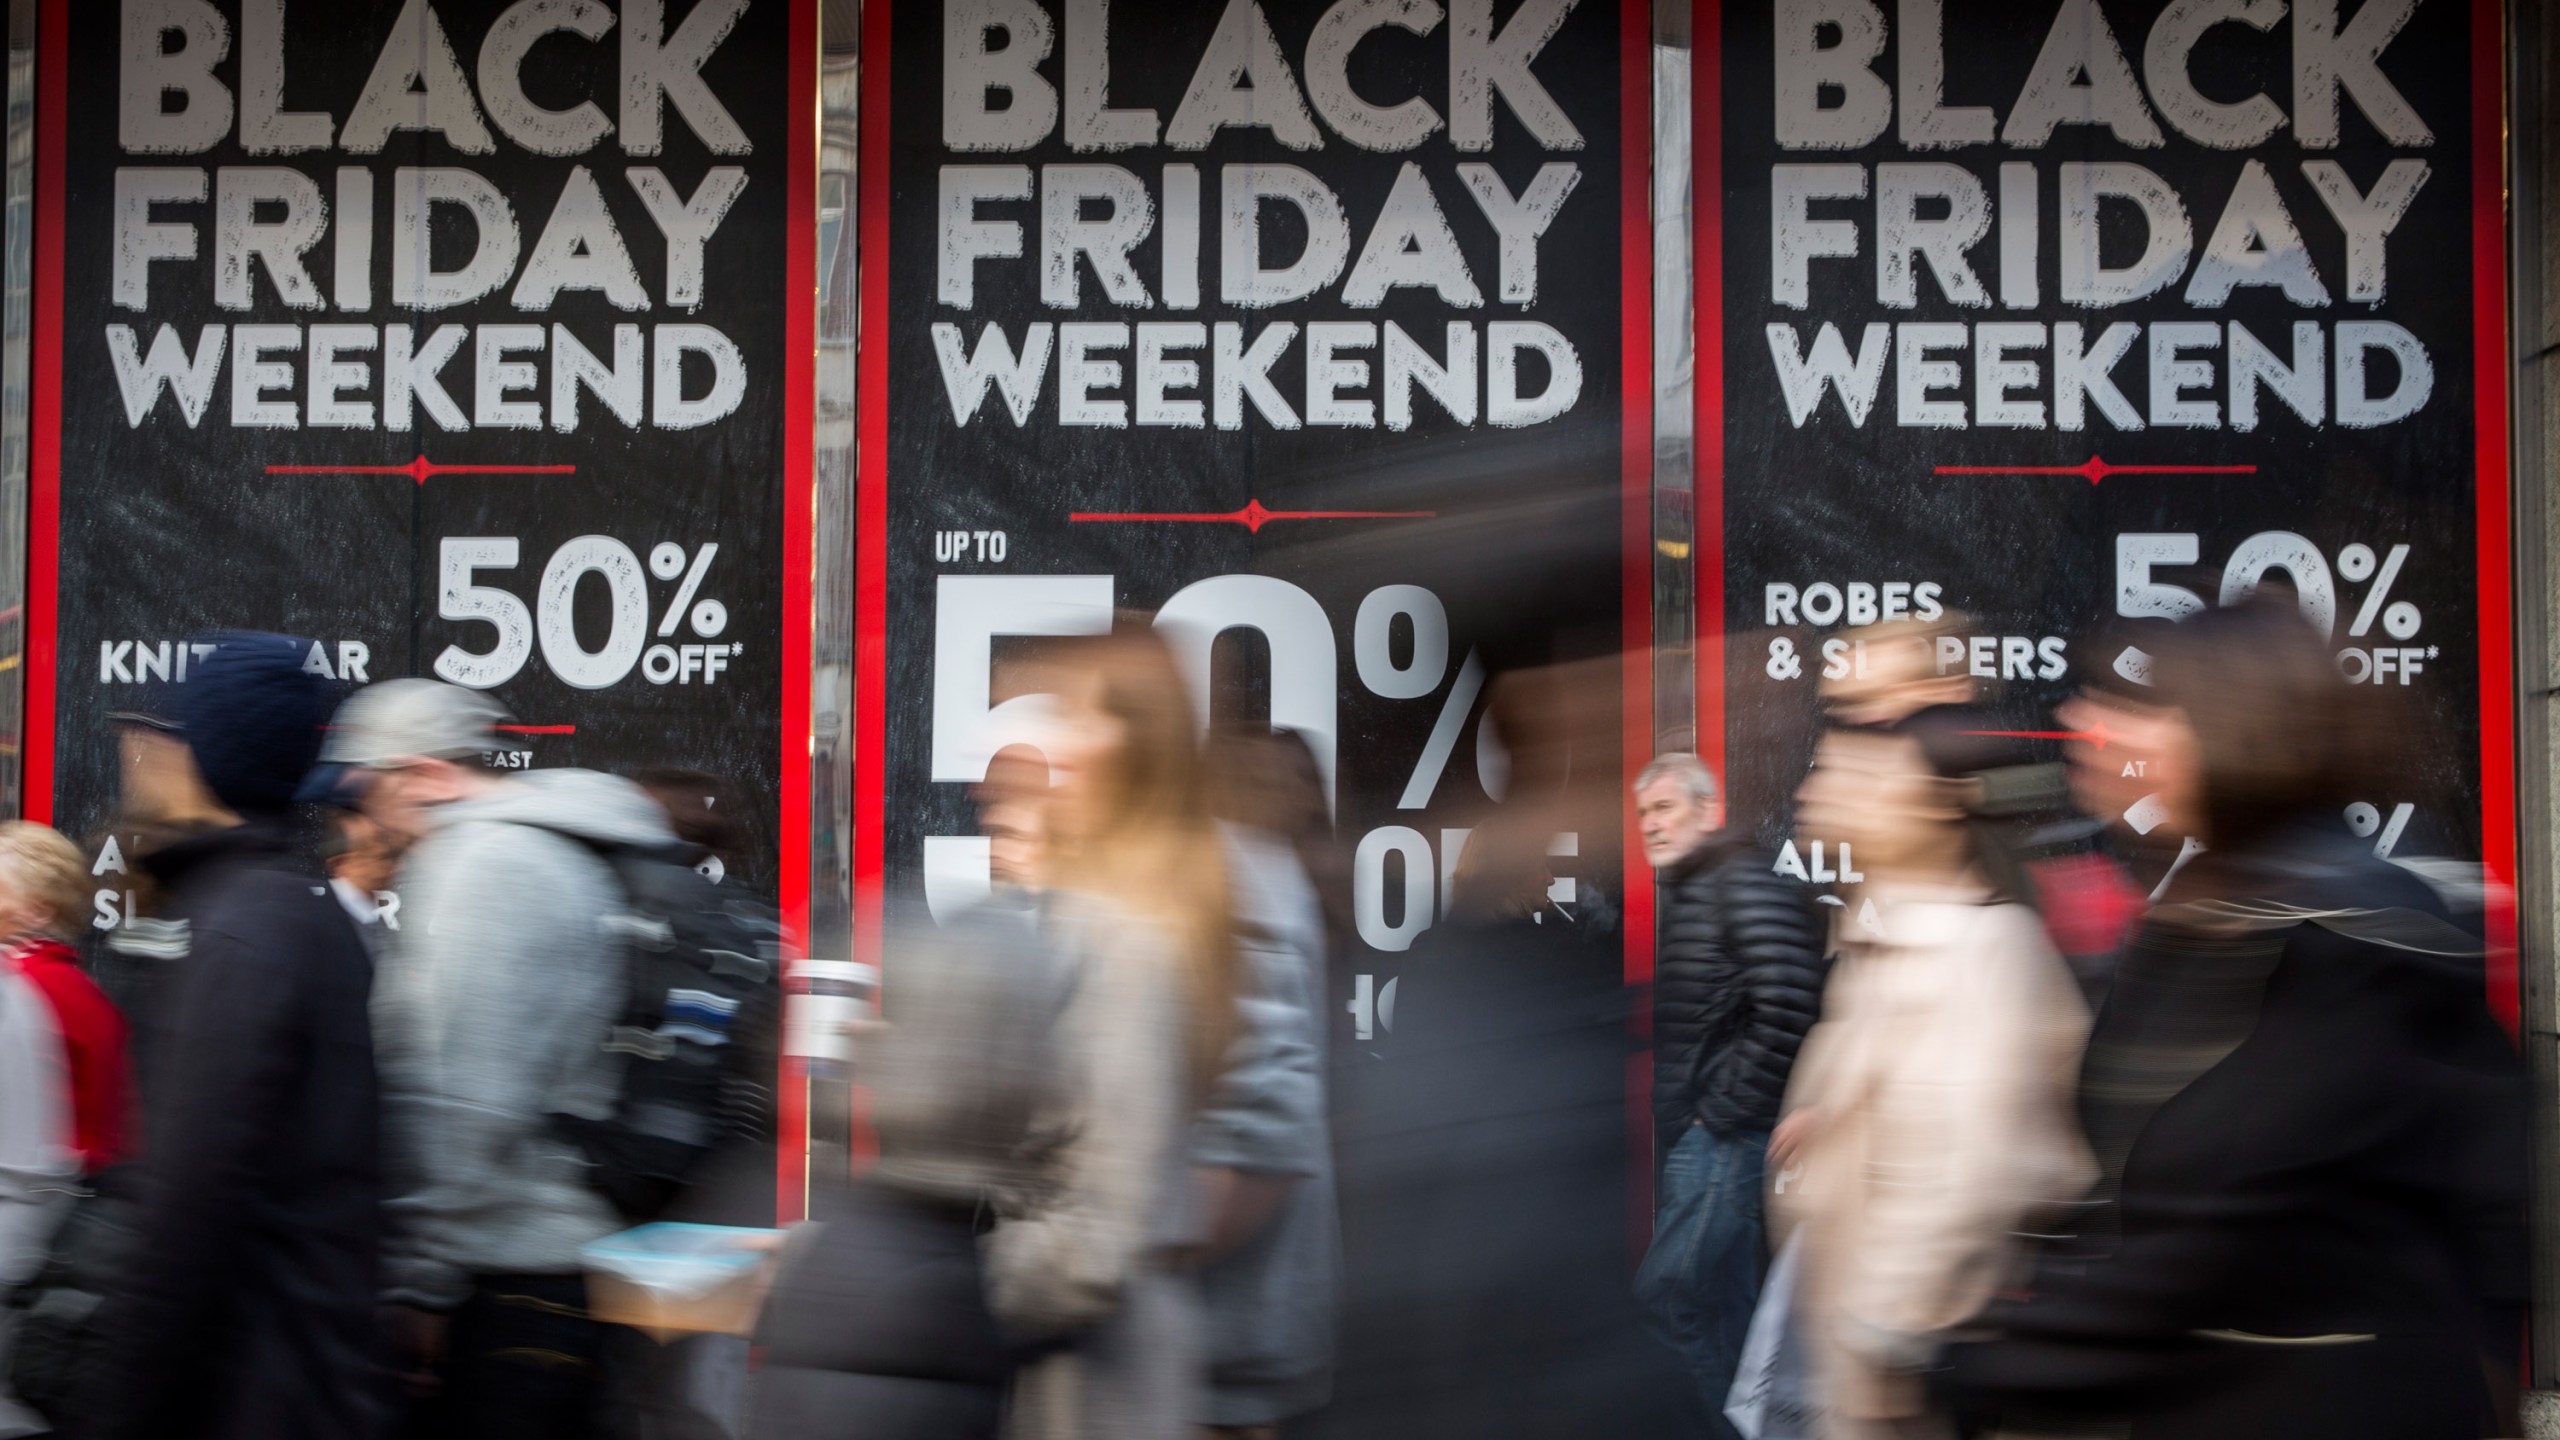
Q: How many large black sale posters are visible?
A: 3